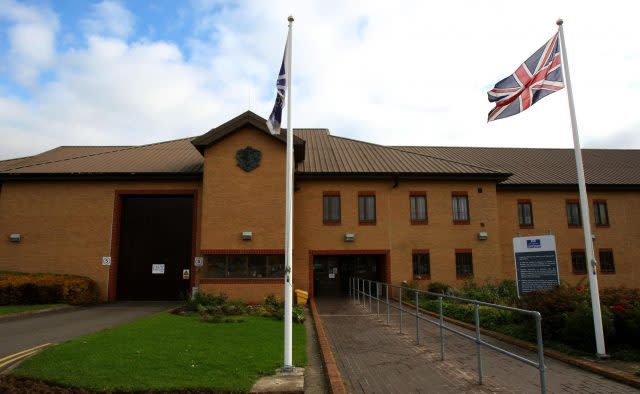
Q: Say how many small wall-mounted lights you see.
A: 4